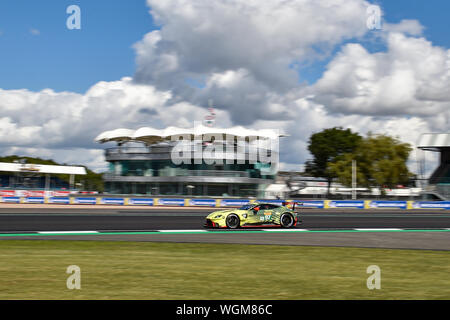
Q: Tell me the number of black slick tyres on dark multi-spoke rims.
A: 2